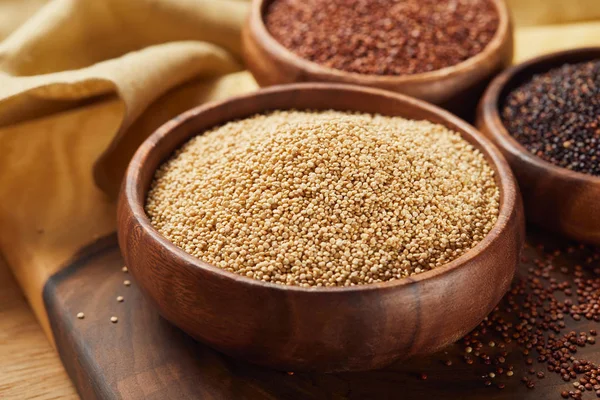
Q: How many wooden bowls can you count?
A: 3